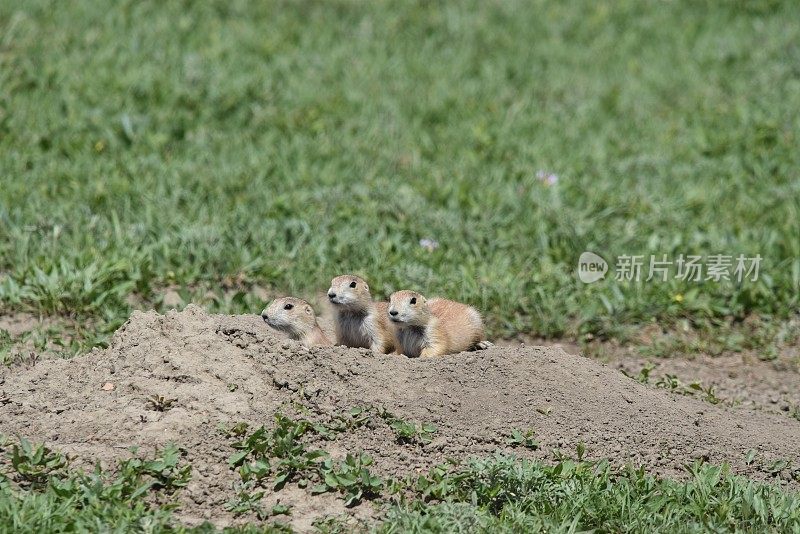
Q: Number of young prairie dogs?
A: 3